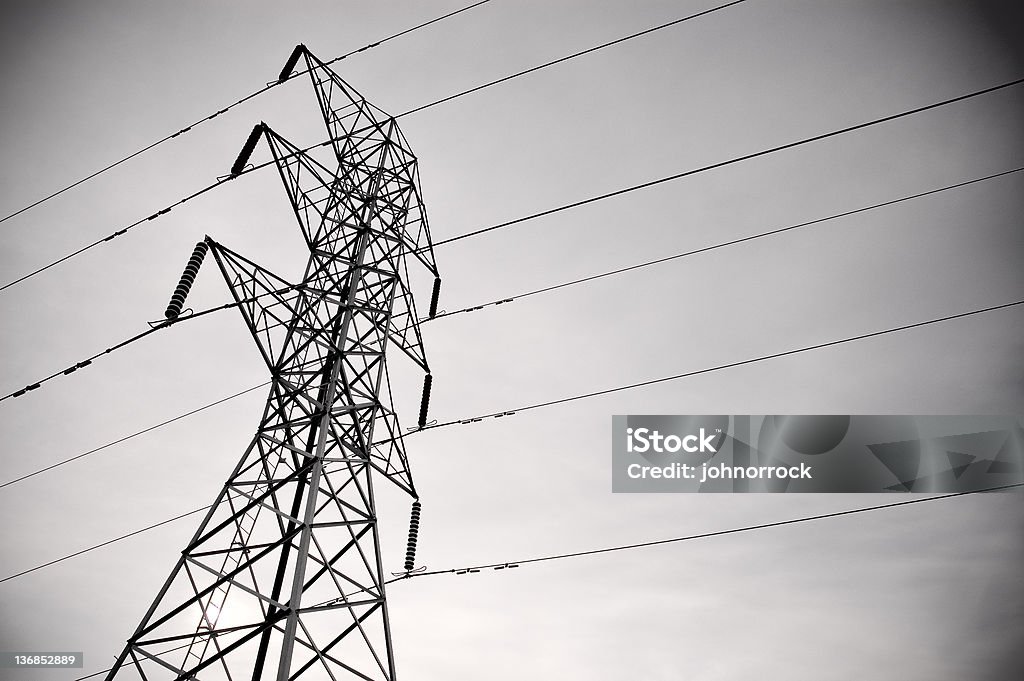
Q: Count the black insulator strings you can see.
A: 6